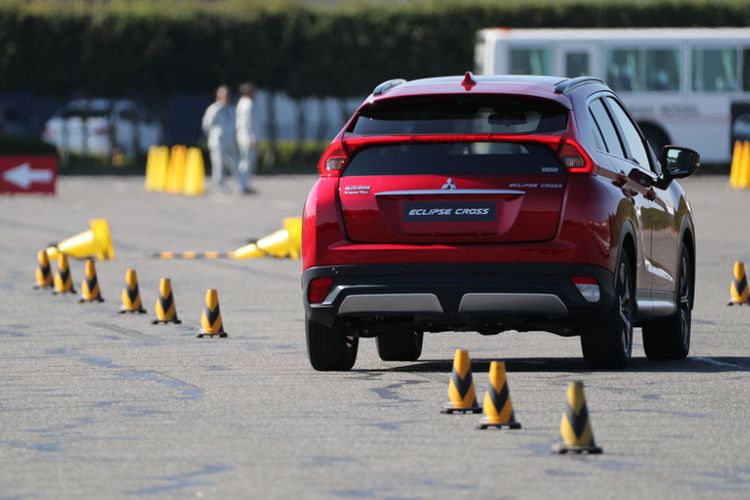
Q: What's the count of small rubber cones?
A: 10